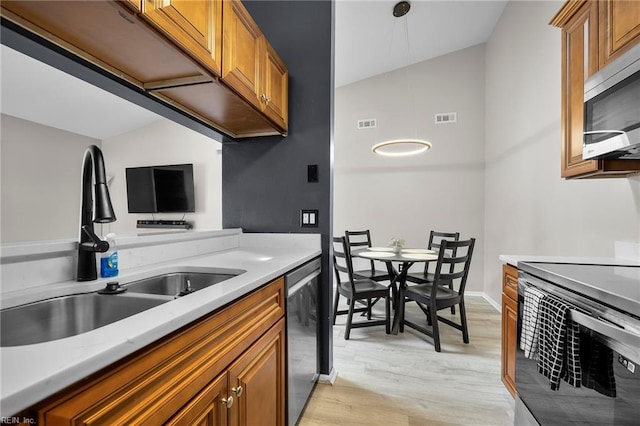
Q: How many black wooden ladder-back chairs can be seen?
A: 4